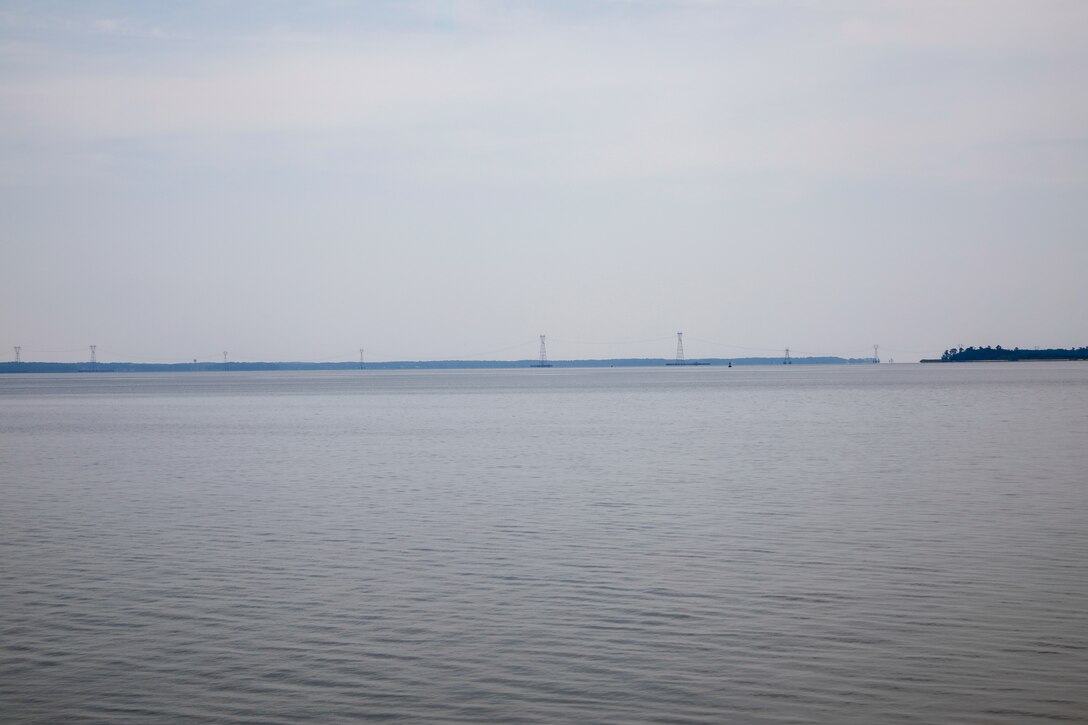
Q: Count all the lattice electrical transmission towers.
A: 8